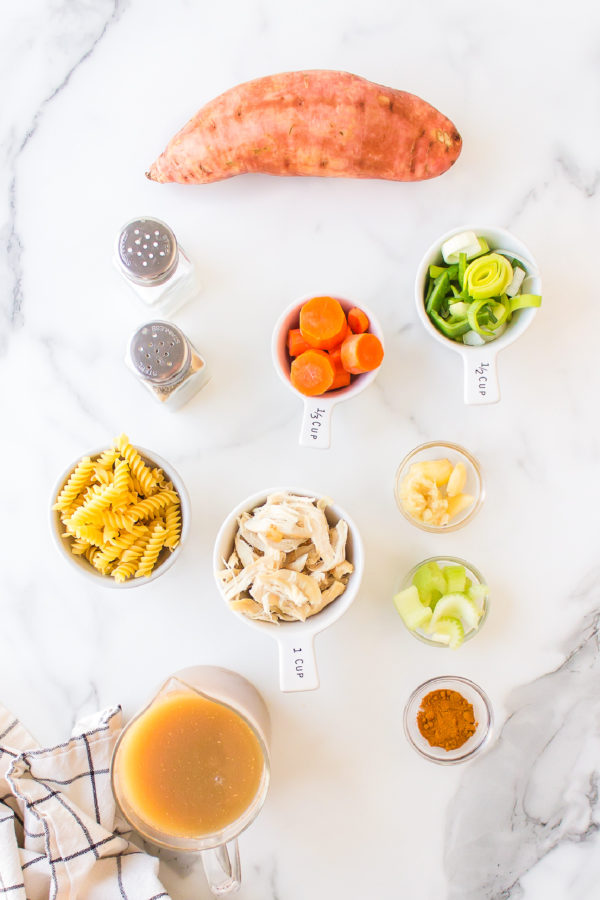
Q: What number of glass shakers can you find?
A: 2